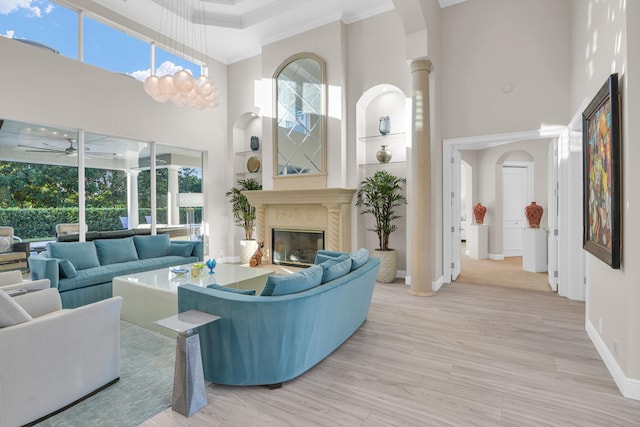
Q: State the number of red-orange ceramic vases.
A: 2